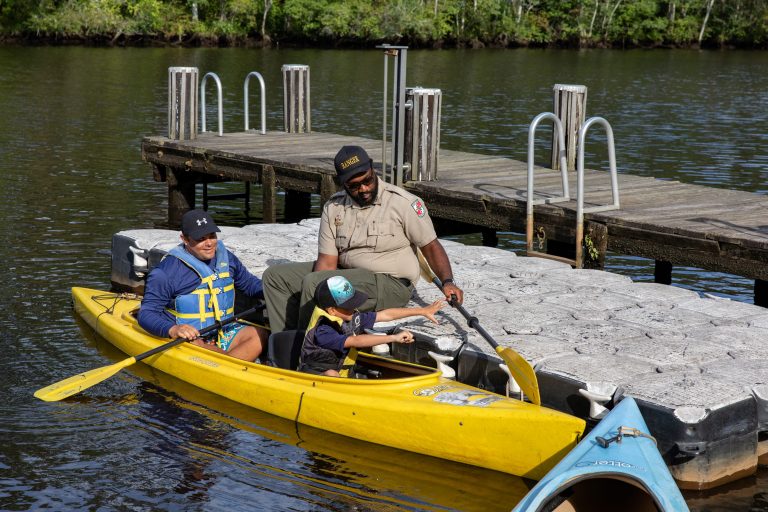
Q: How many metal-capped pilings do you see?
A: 4